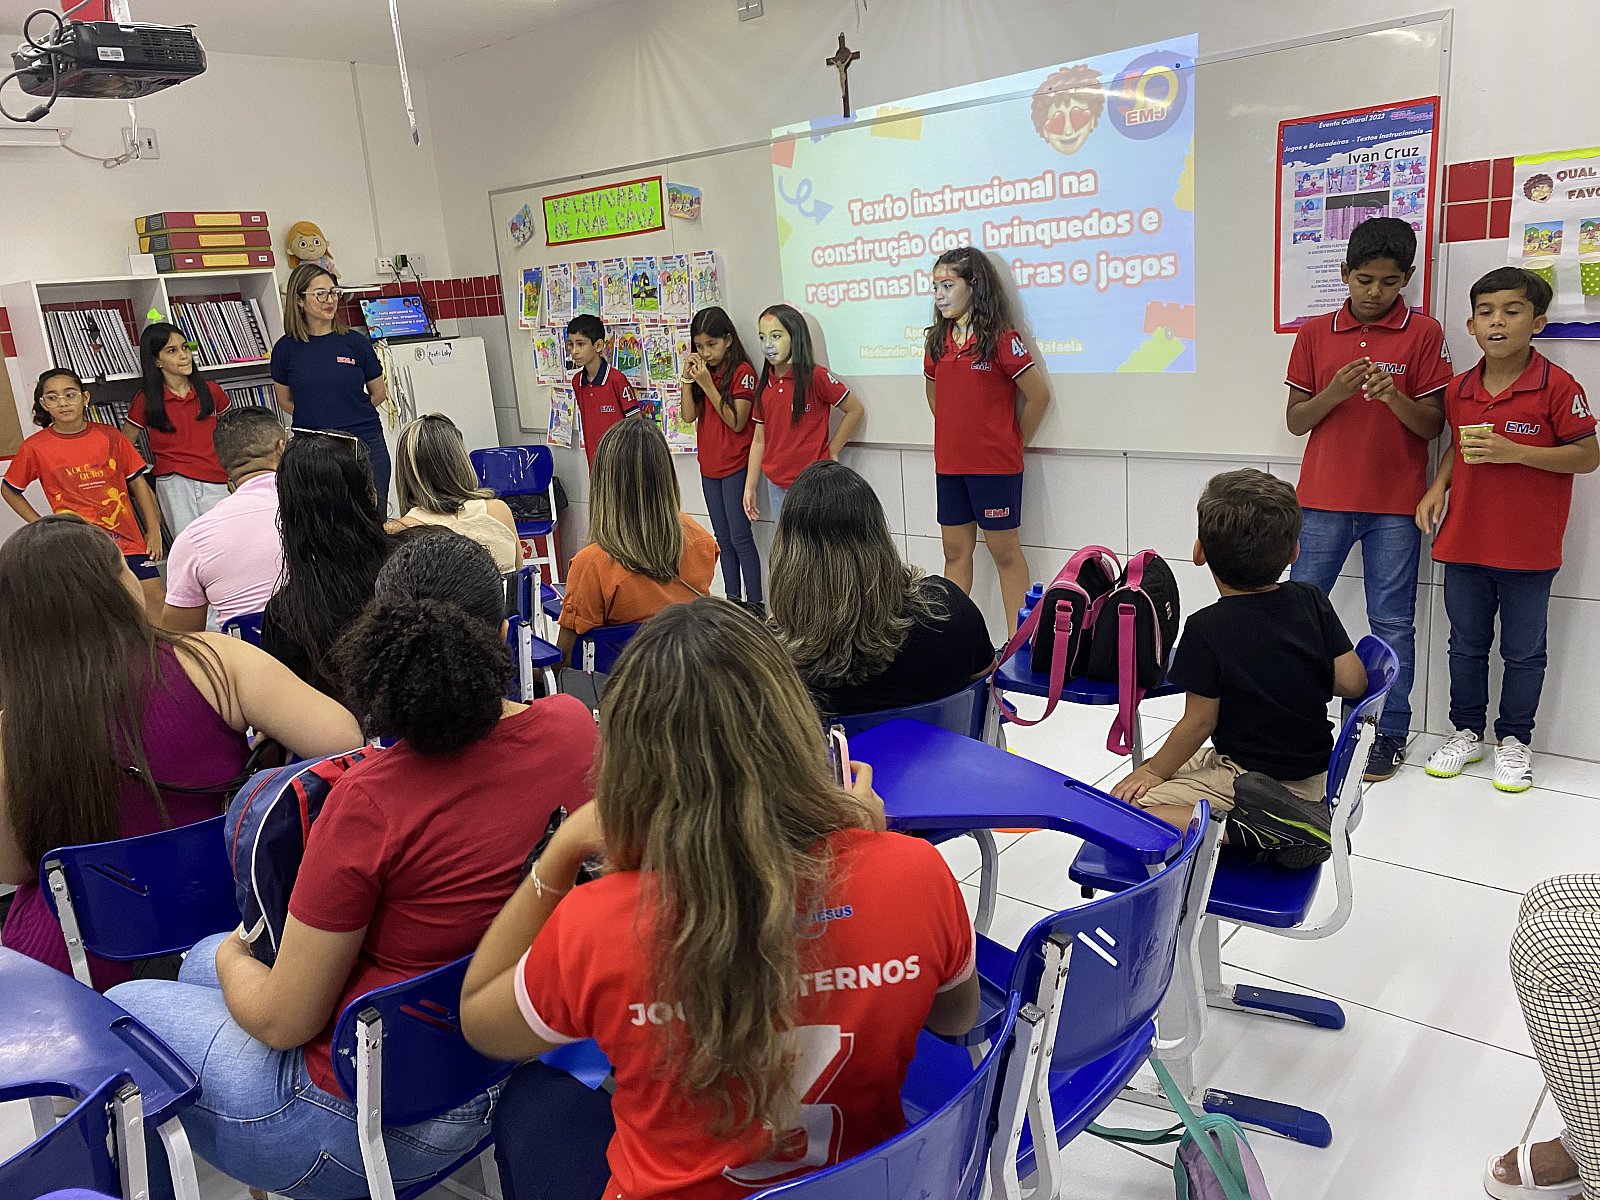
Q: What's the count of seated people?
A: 10